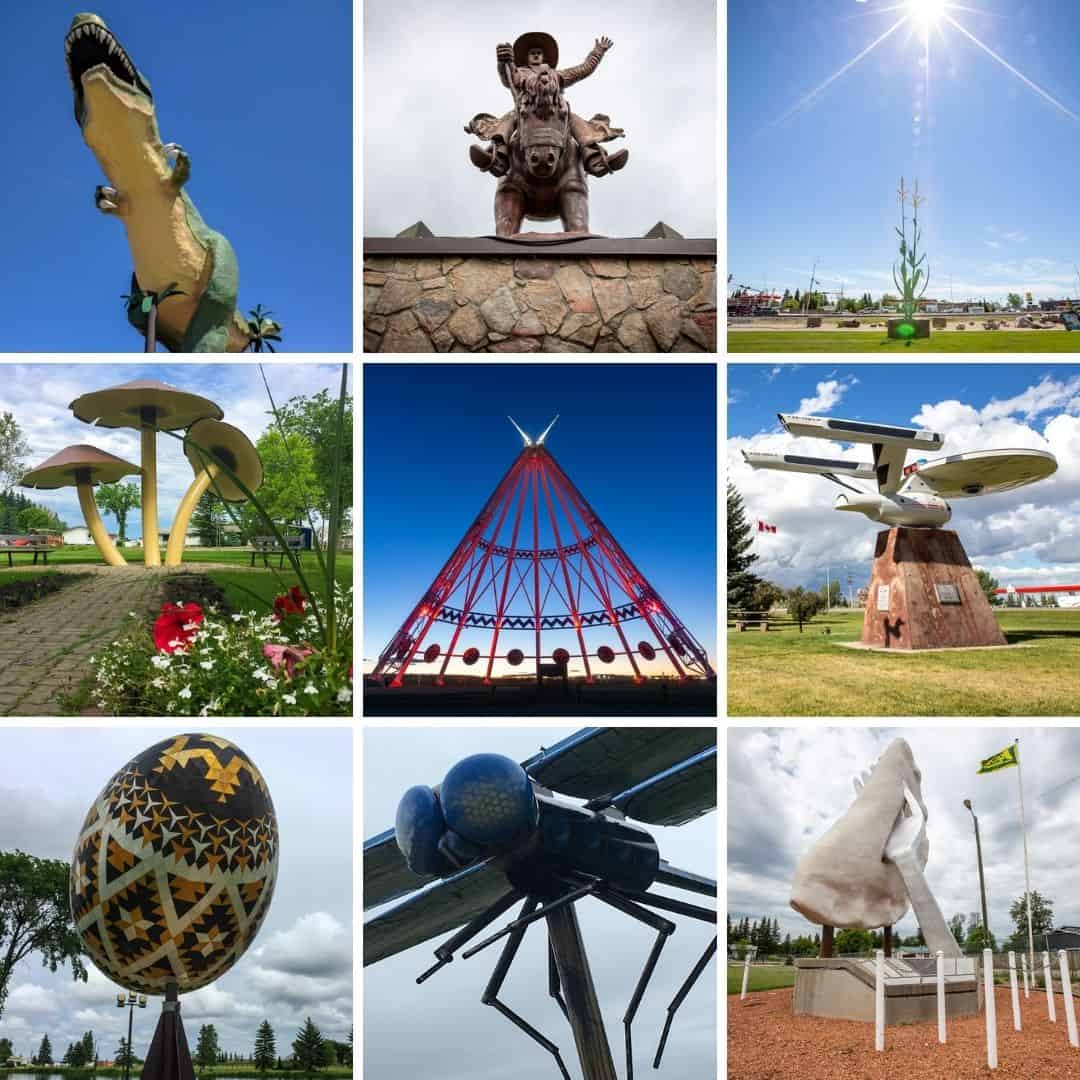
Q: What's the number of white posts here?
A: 8